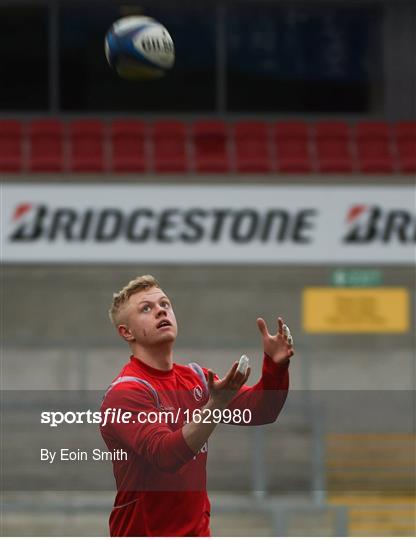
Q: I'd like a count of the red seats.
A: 11